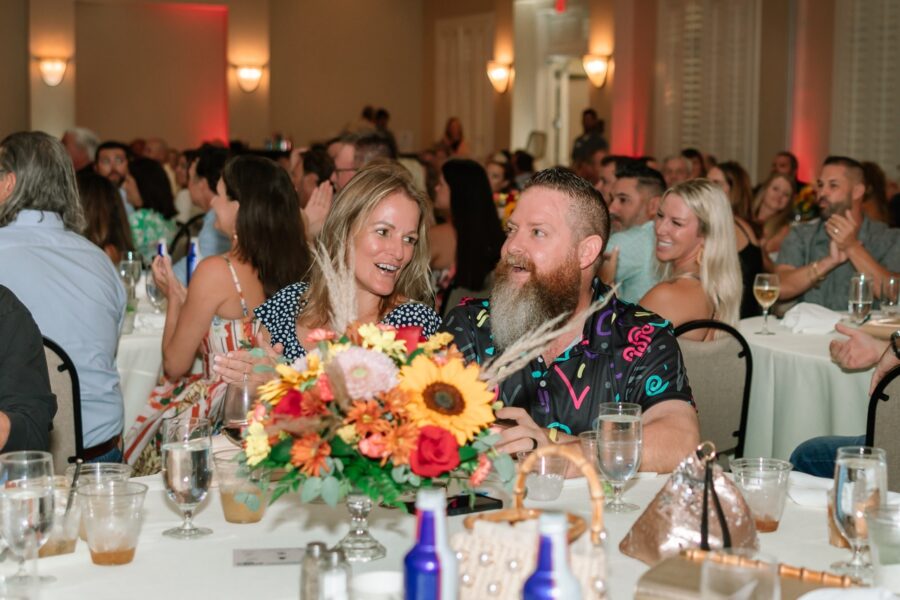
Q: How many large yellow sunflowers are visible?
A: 1